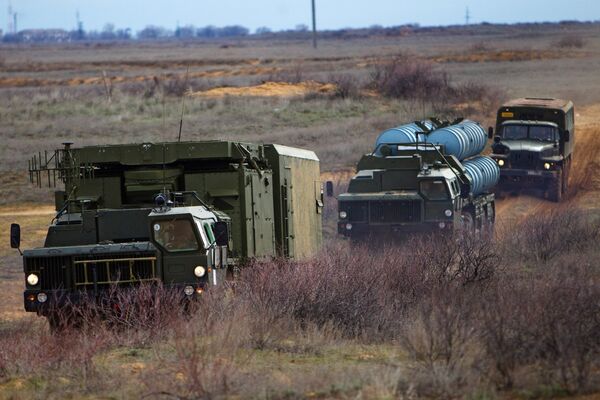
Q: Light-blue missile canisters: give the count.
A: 3